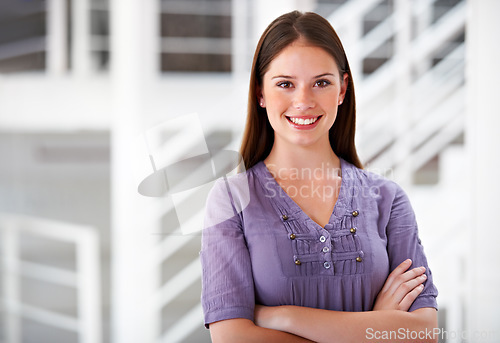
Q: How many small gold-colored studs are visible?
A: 6